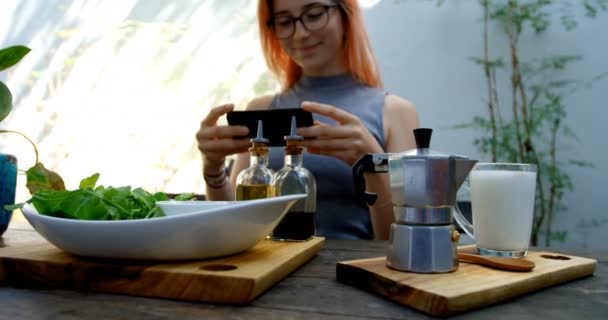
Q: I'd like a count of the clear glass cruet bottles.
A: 2